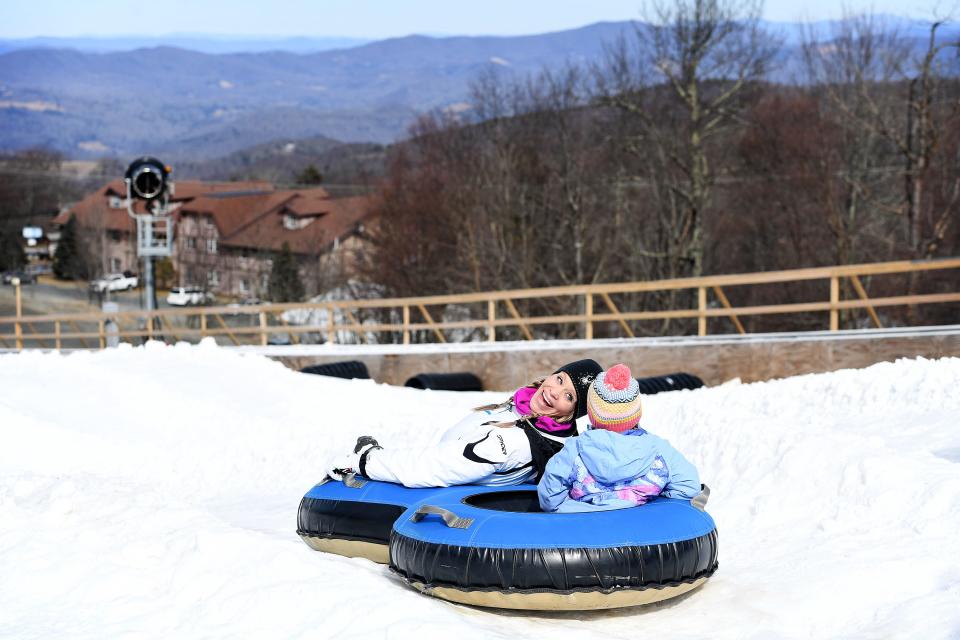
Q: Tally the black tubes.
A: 3